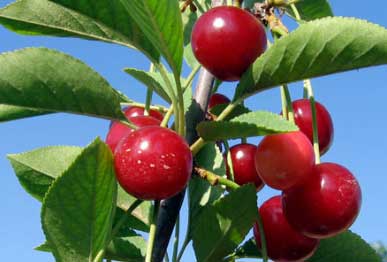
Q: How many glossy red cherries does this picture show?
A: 10